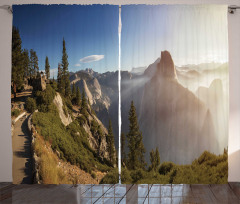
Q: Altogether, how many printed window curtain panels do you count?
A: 2